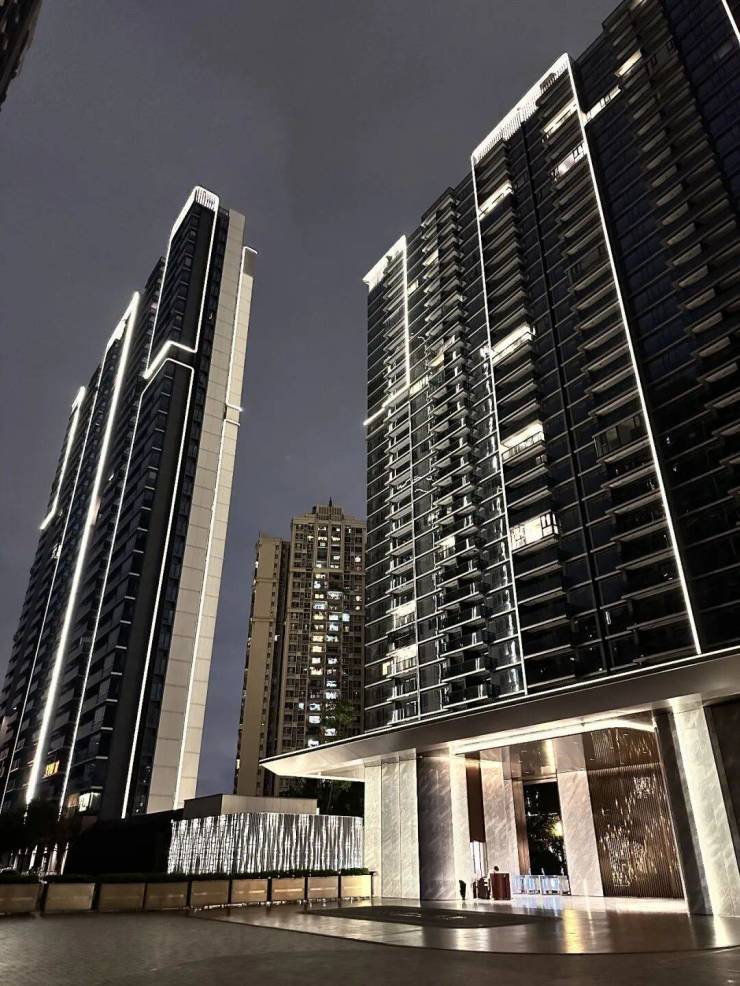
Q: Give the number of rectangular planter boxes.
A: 9